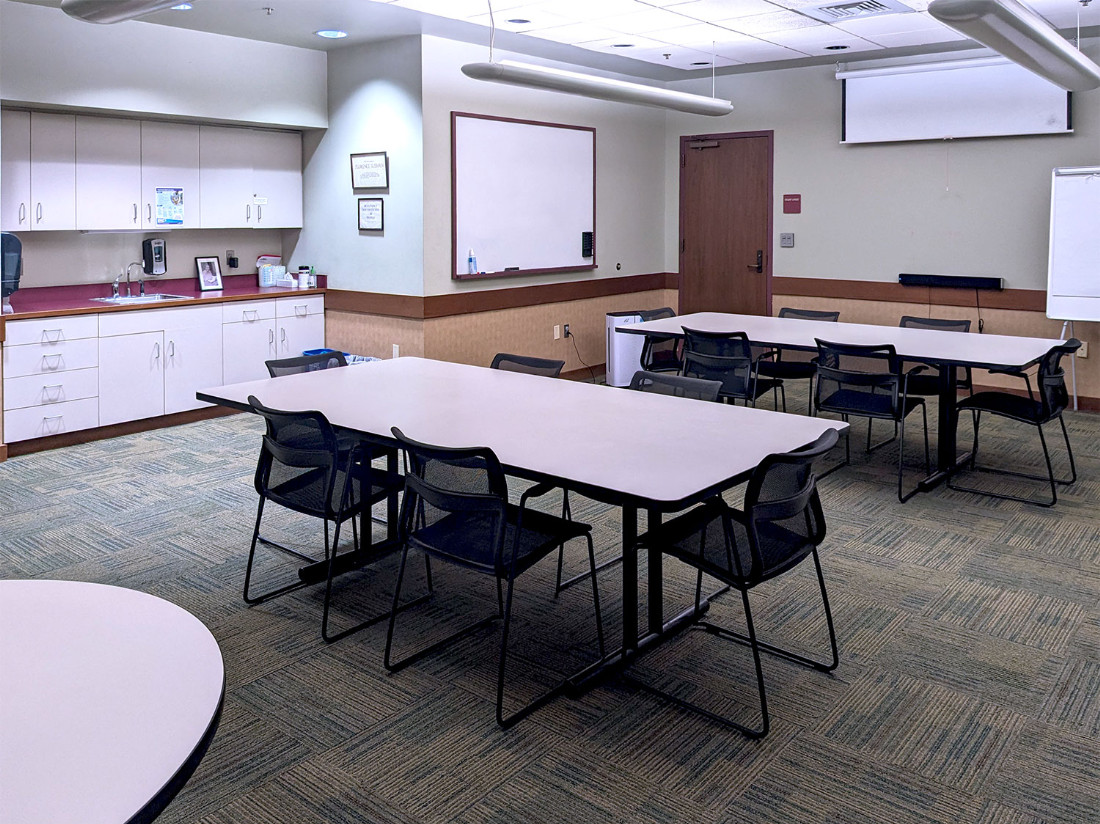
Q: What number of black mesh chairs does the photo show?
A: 12